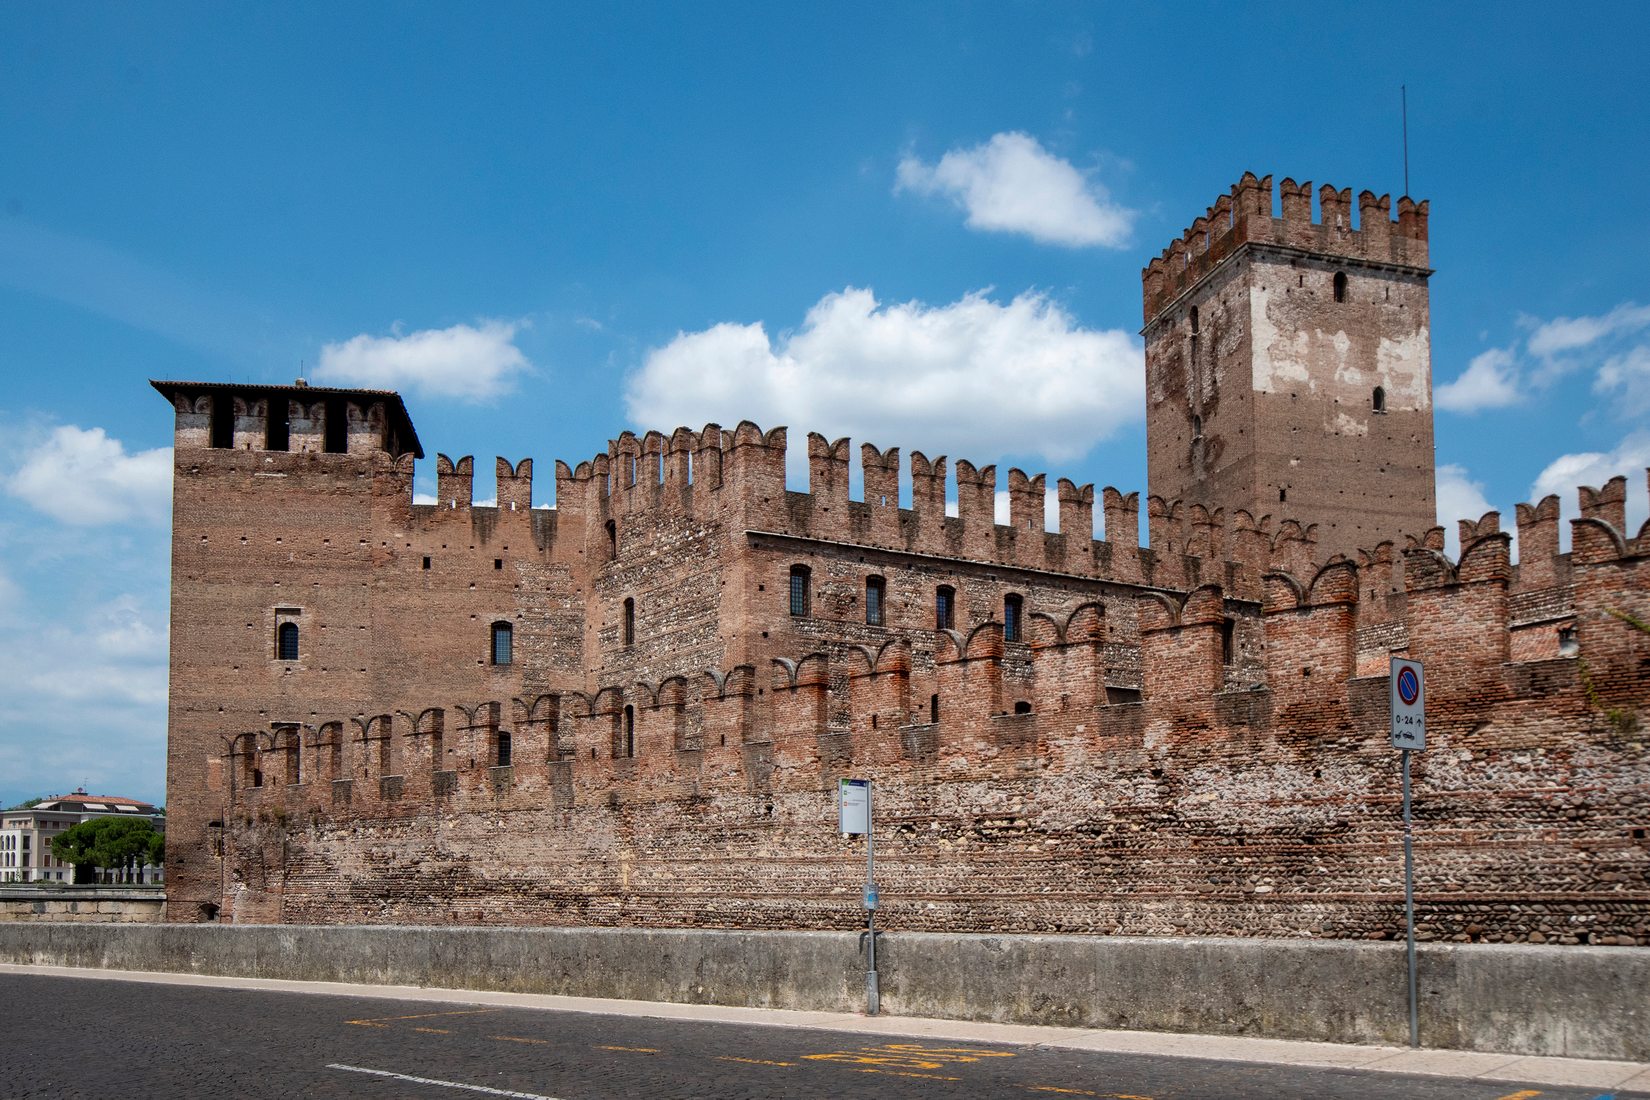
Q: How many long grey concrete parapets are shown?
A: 1